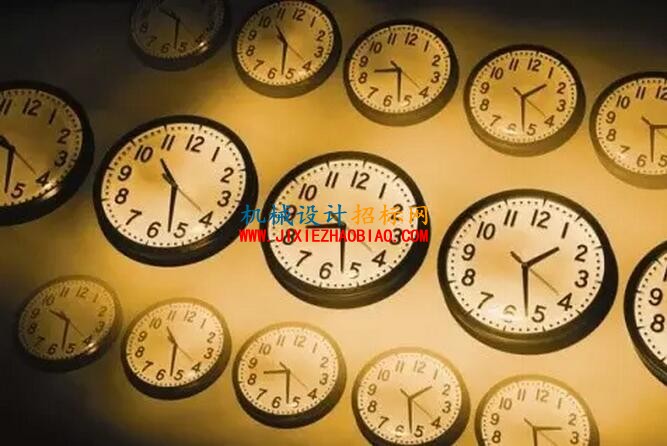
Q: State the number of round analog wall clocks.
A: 15